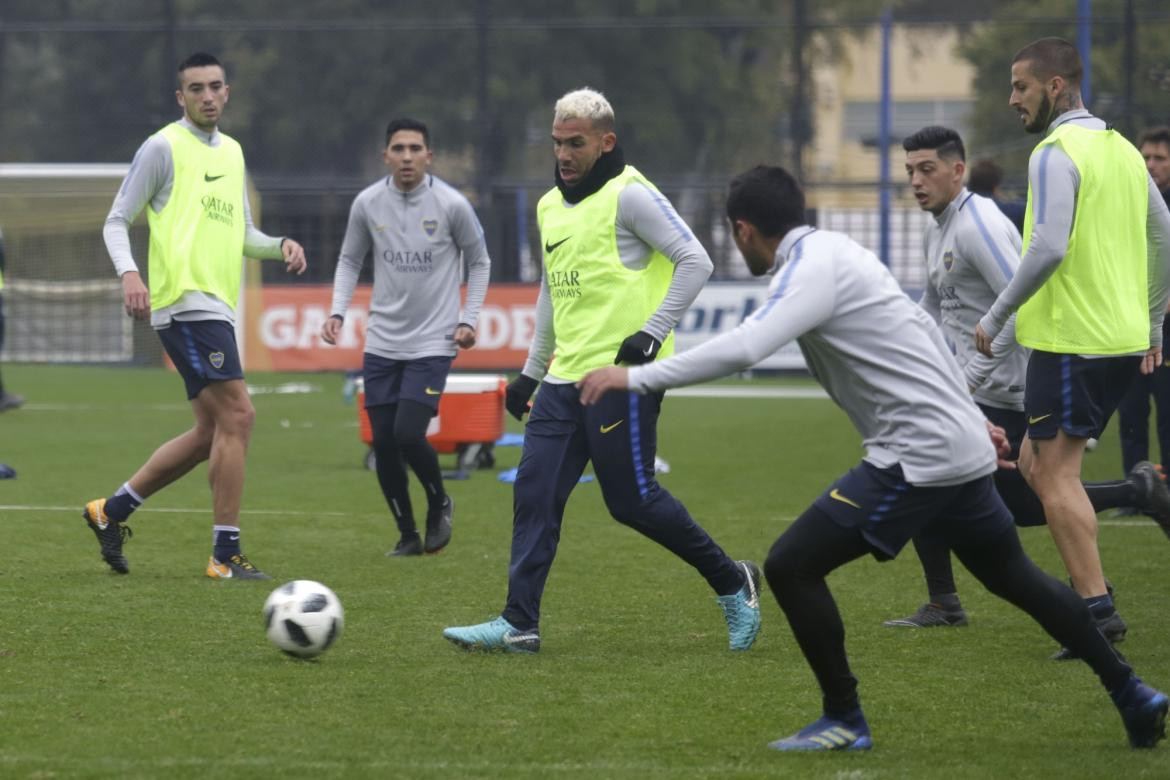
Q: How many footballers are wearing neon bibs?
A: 3